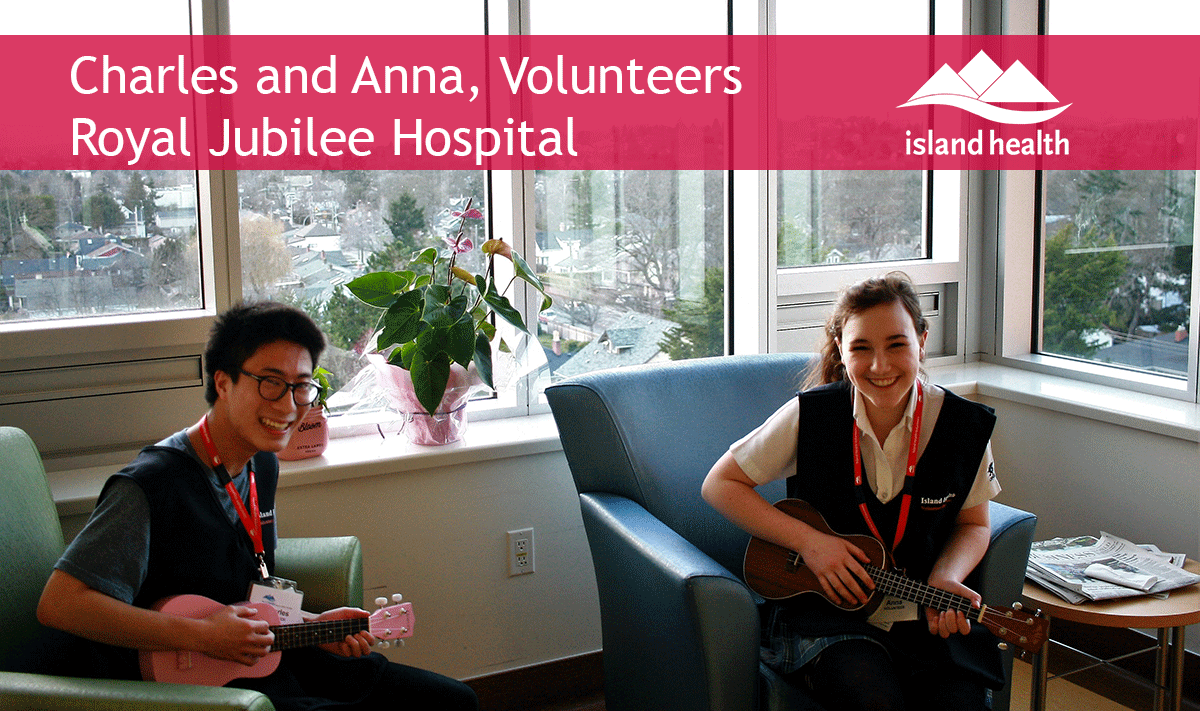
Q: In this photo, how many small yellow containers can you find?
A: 0